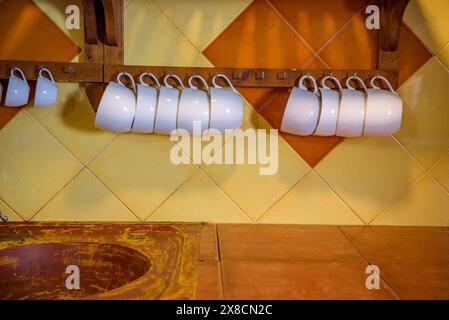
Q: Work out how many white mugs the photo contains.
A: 11